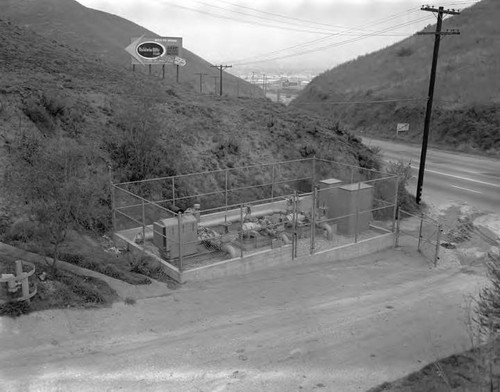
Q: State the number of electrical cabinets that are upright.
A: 2